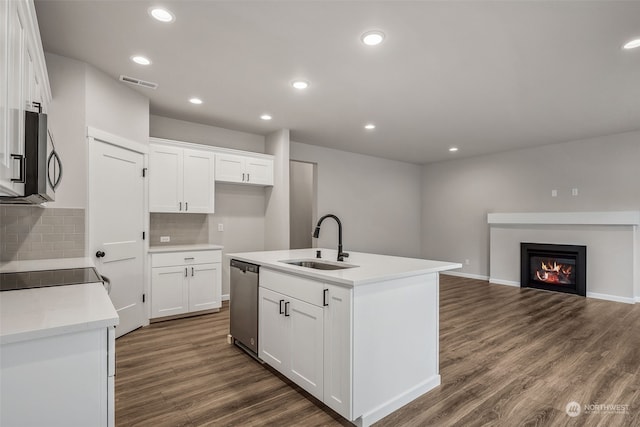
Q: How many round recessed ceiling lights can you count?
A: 9